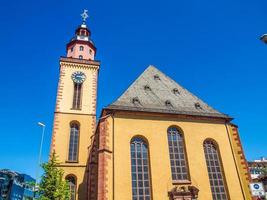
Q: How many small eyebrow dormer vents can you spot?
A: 6